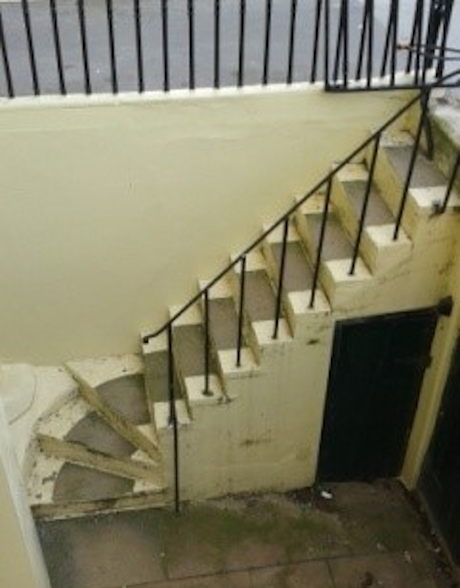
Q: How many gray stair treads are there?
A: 11